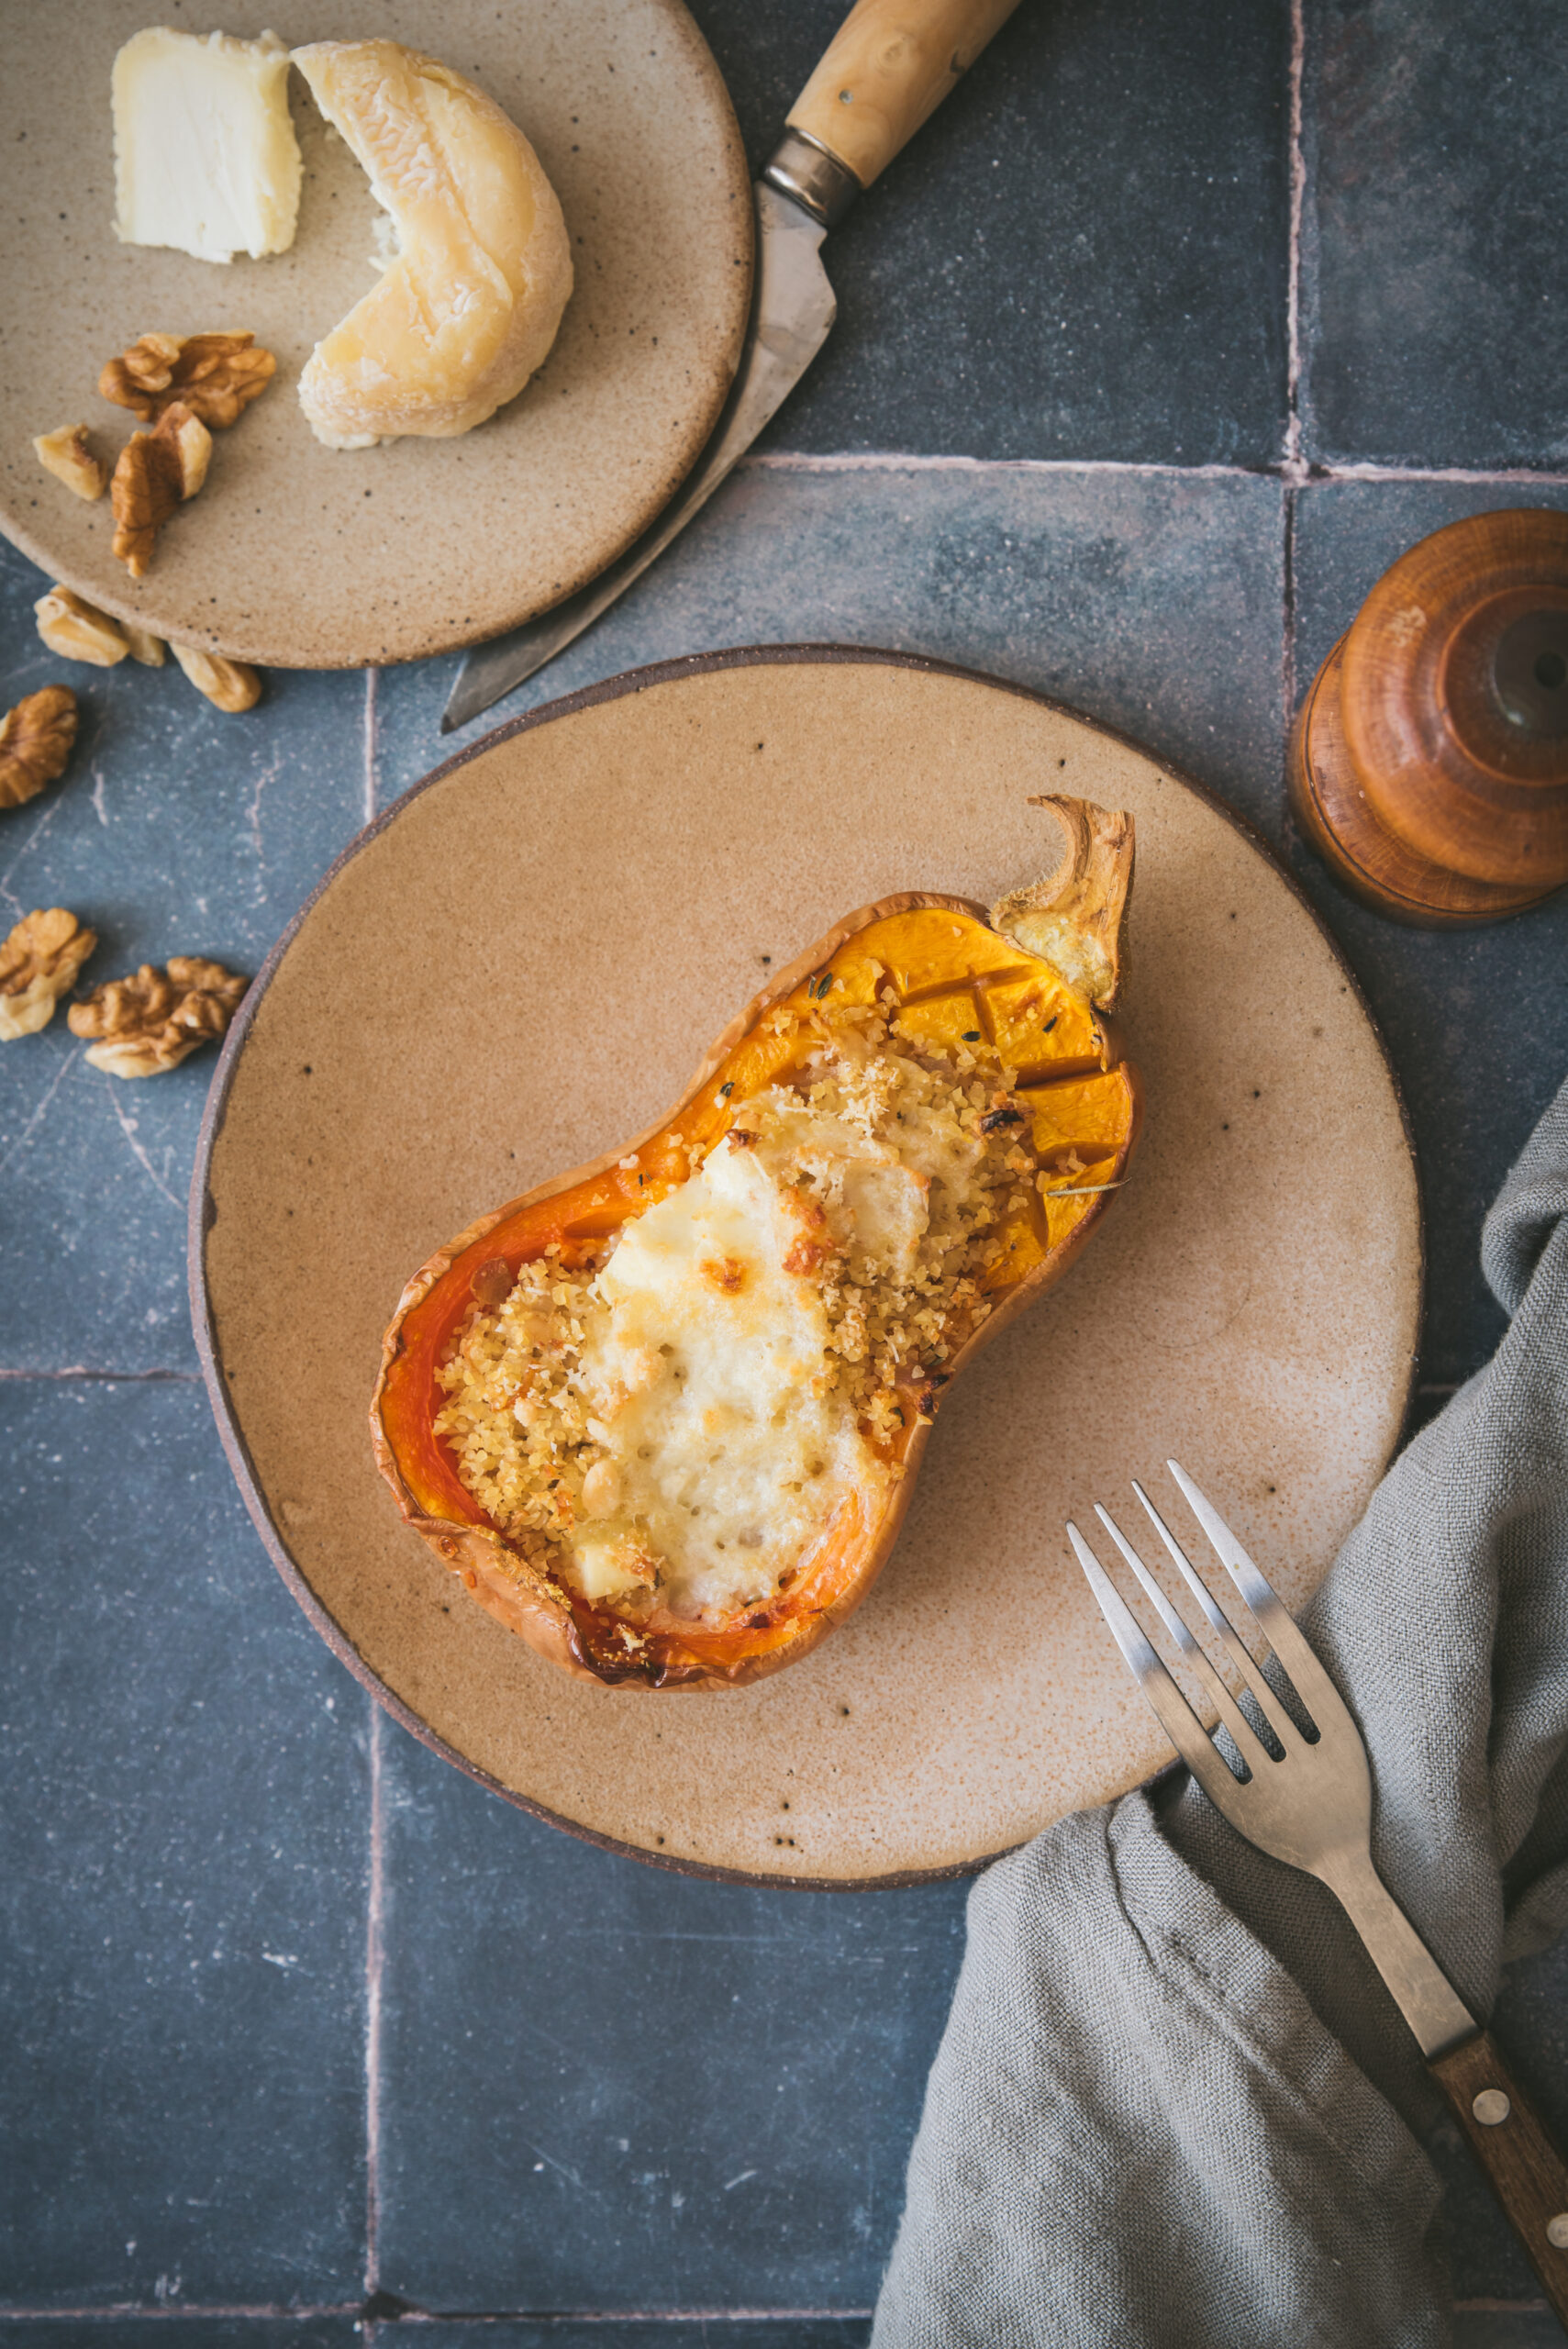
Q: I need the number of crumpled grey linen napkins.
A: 1